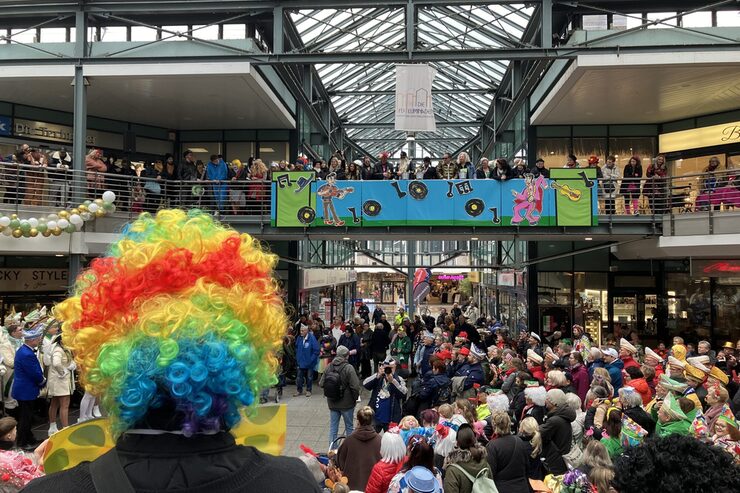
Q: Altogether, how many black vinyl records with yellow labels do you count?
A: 4